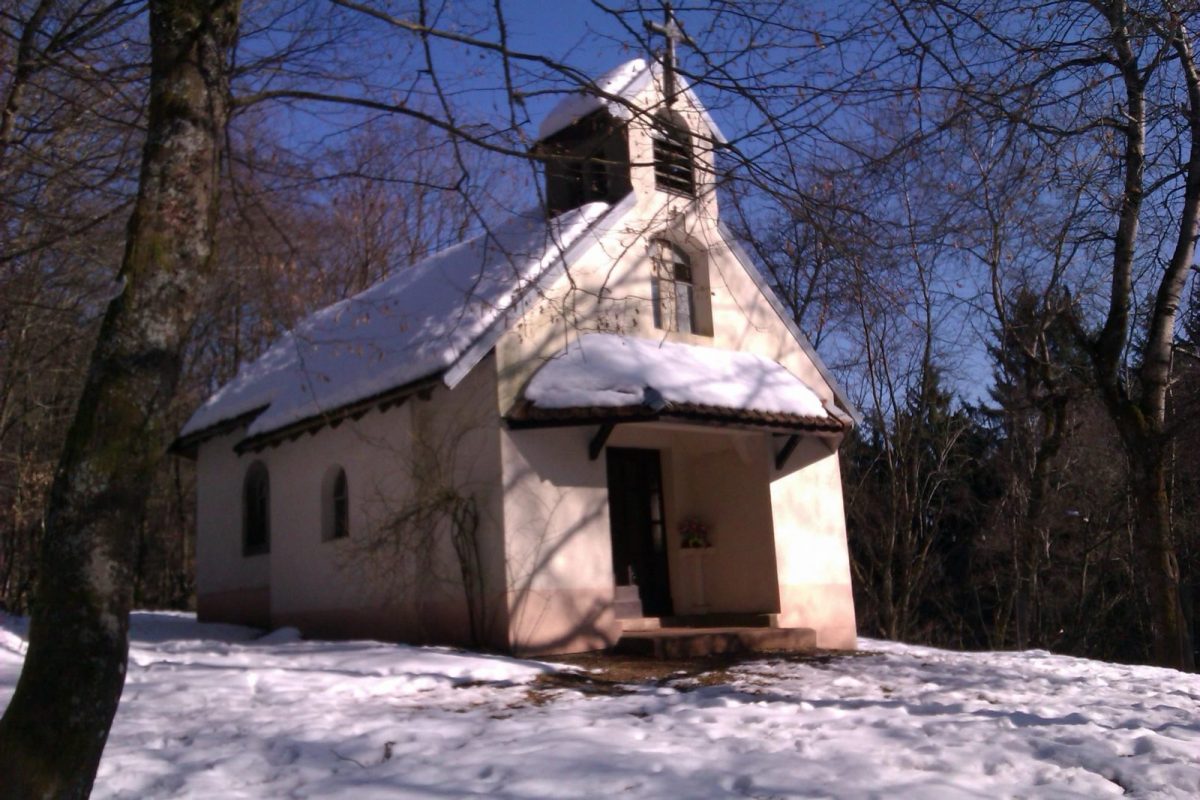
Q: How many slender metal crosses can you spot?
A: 1